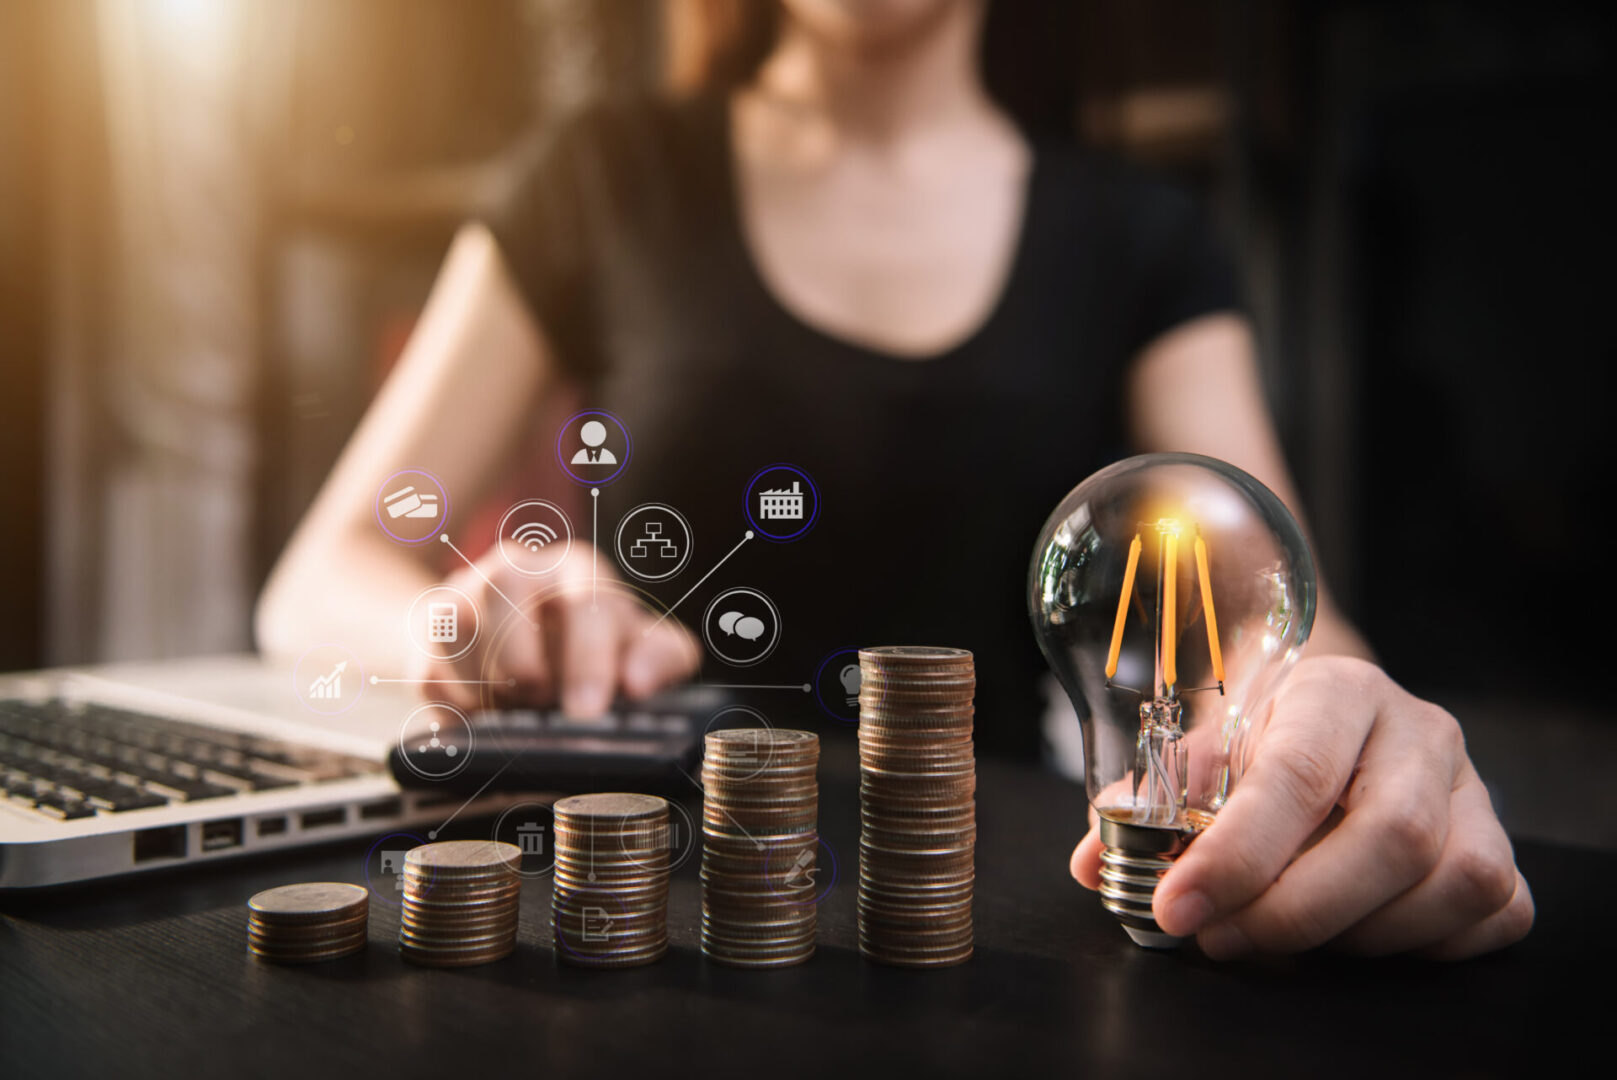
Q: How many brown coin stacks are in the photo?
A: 5